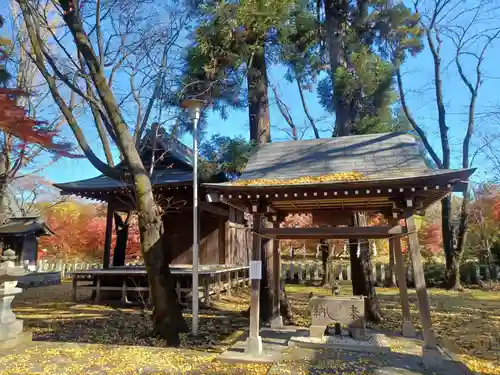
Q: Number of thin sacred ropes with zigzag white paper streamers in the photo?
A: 1